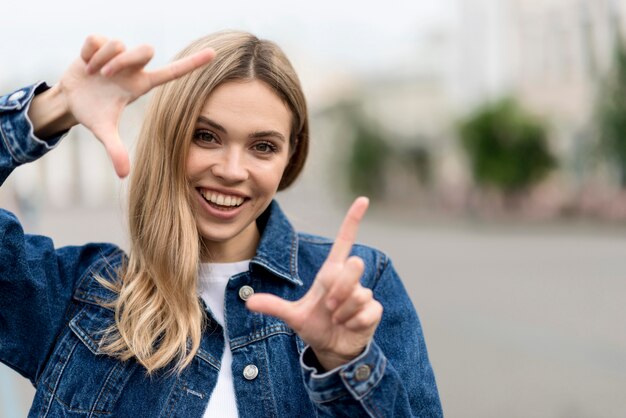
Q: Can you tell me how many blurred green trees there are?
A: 3